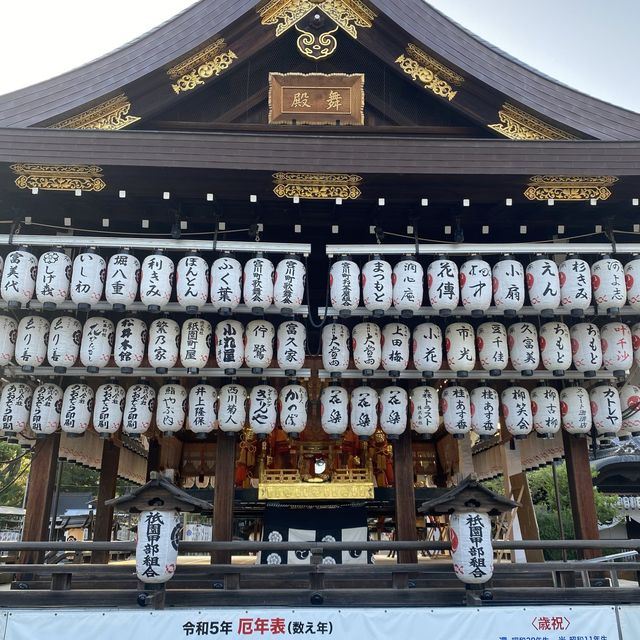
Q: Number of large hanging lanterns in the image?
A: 2